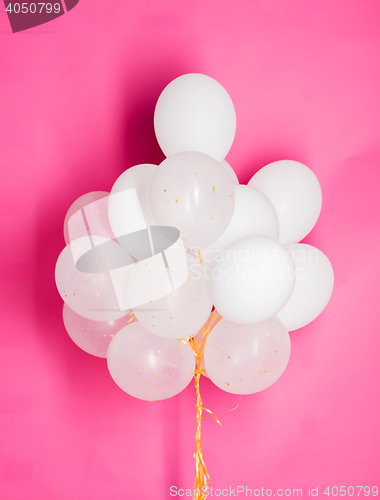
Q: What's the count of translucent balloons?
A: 7